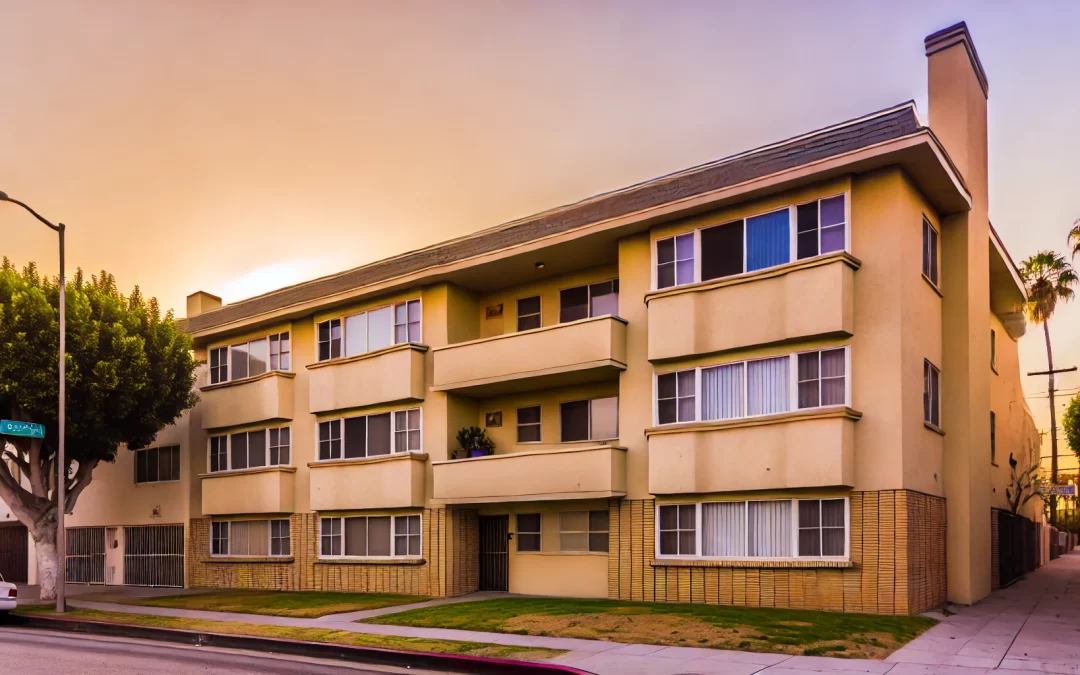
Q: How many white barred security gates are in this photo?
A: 2